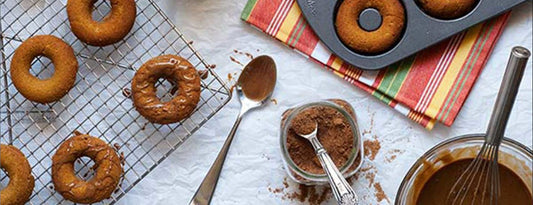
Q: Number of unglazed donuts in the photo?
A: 5